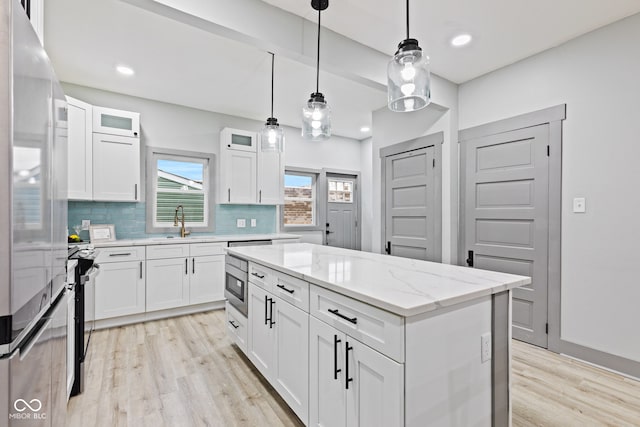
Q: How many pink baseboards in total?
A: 0